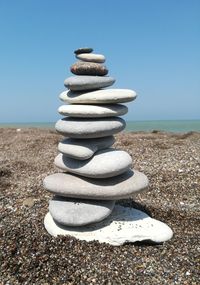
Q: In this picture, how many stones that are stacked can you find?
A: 12